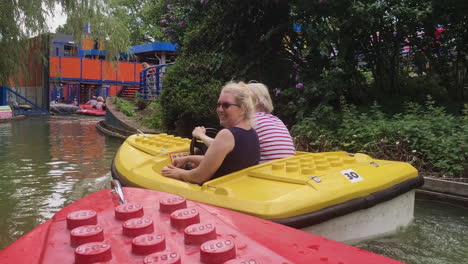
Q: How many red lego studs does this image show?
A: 12